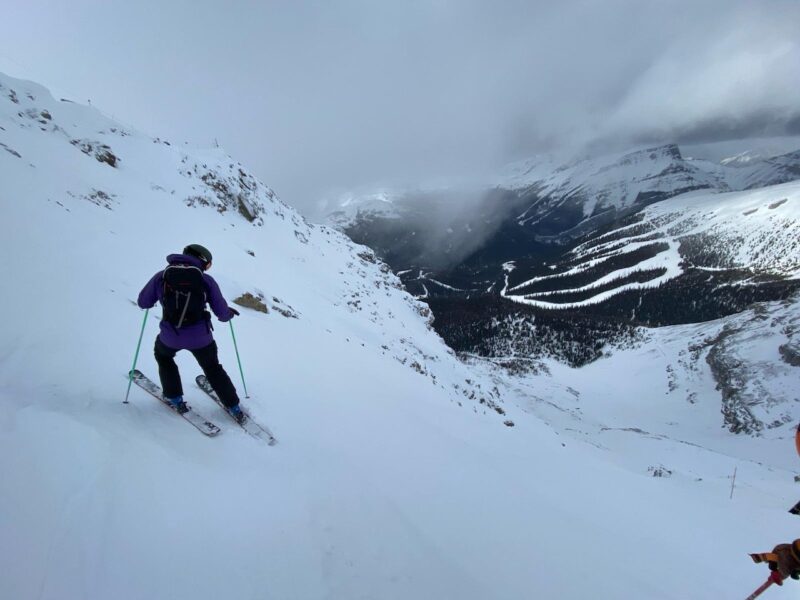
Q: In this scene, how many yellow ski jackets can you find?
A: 0